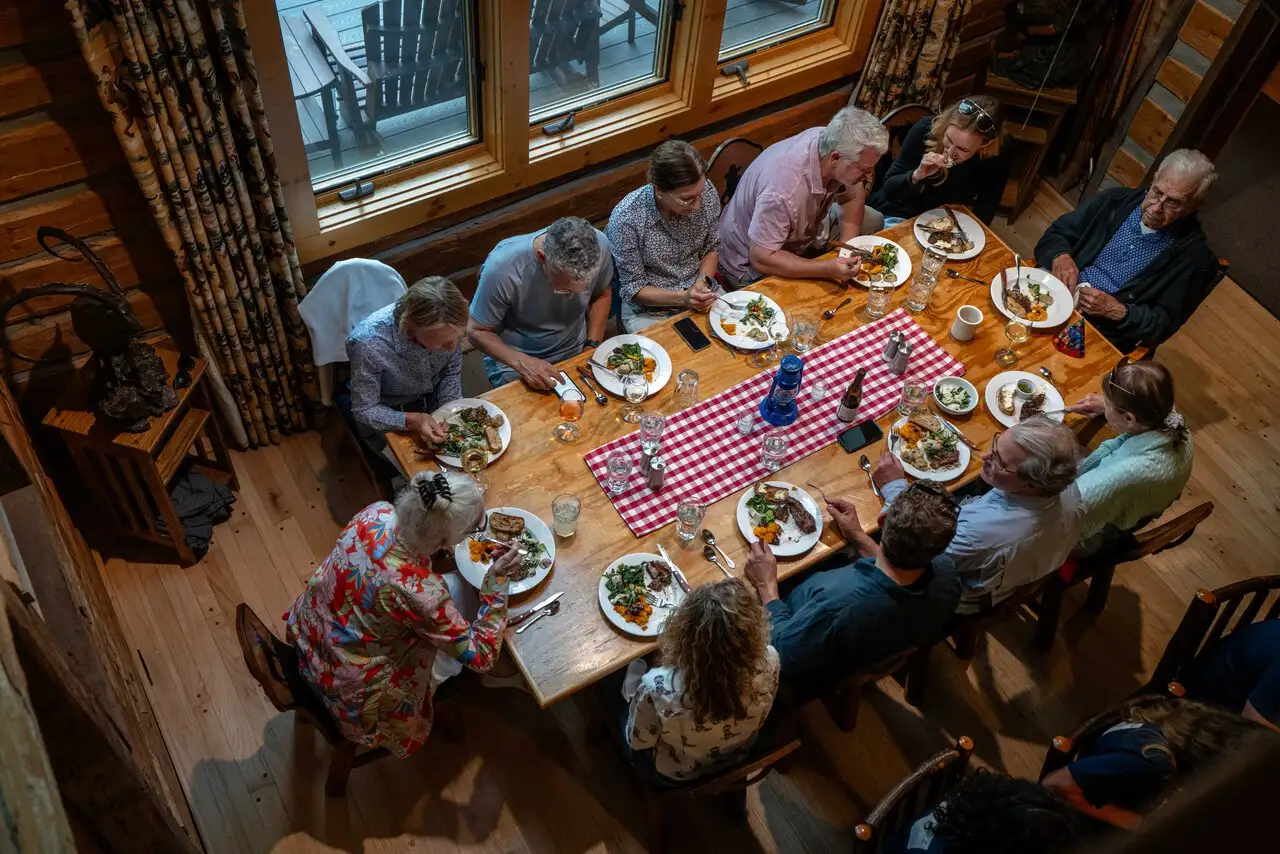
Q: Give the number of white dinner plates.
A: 11